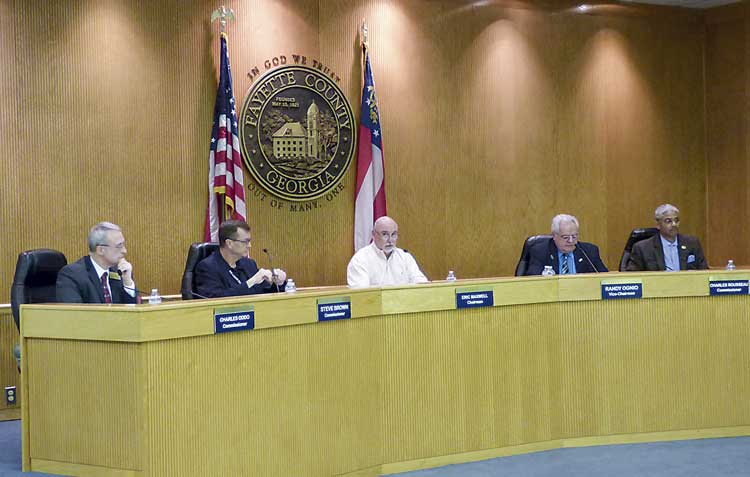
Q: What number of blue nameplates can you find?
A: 5